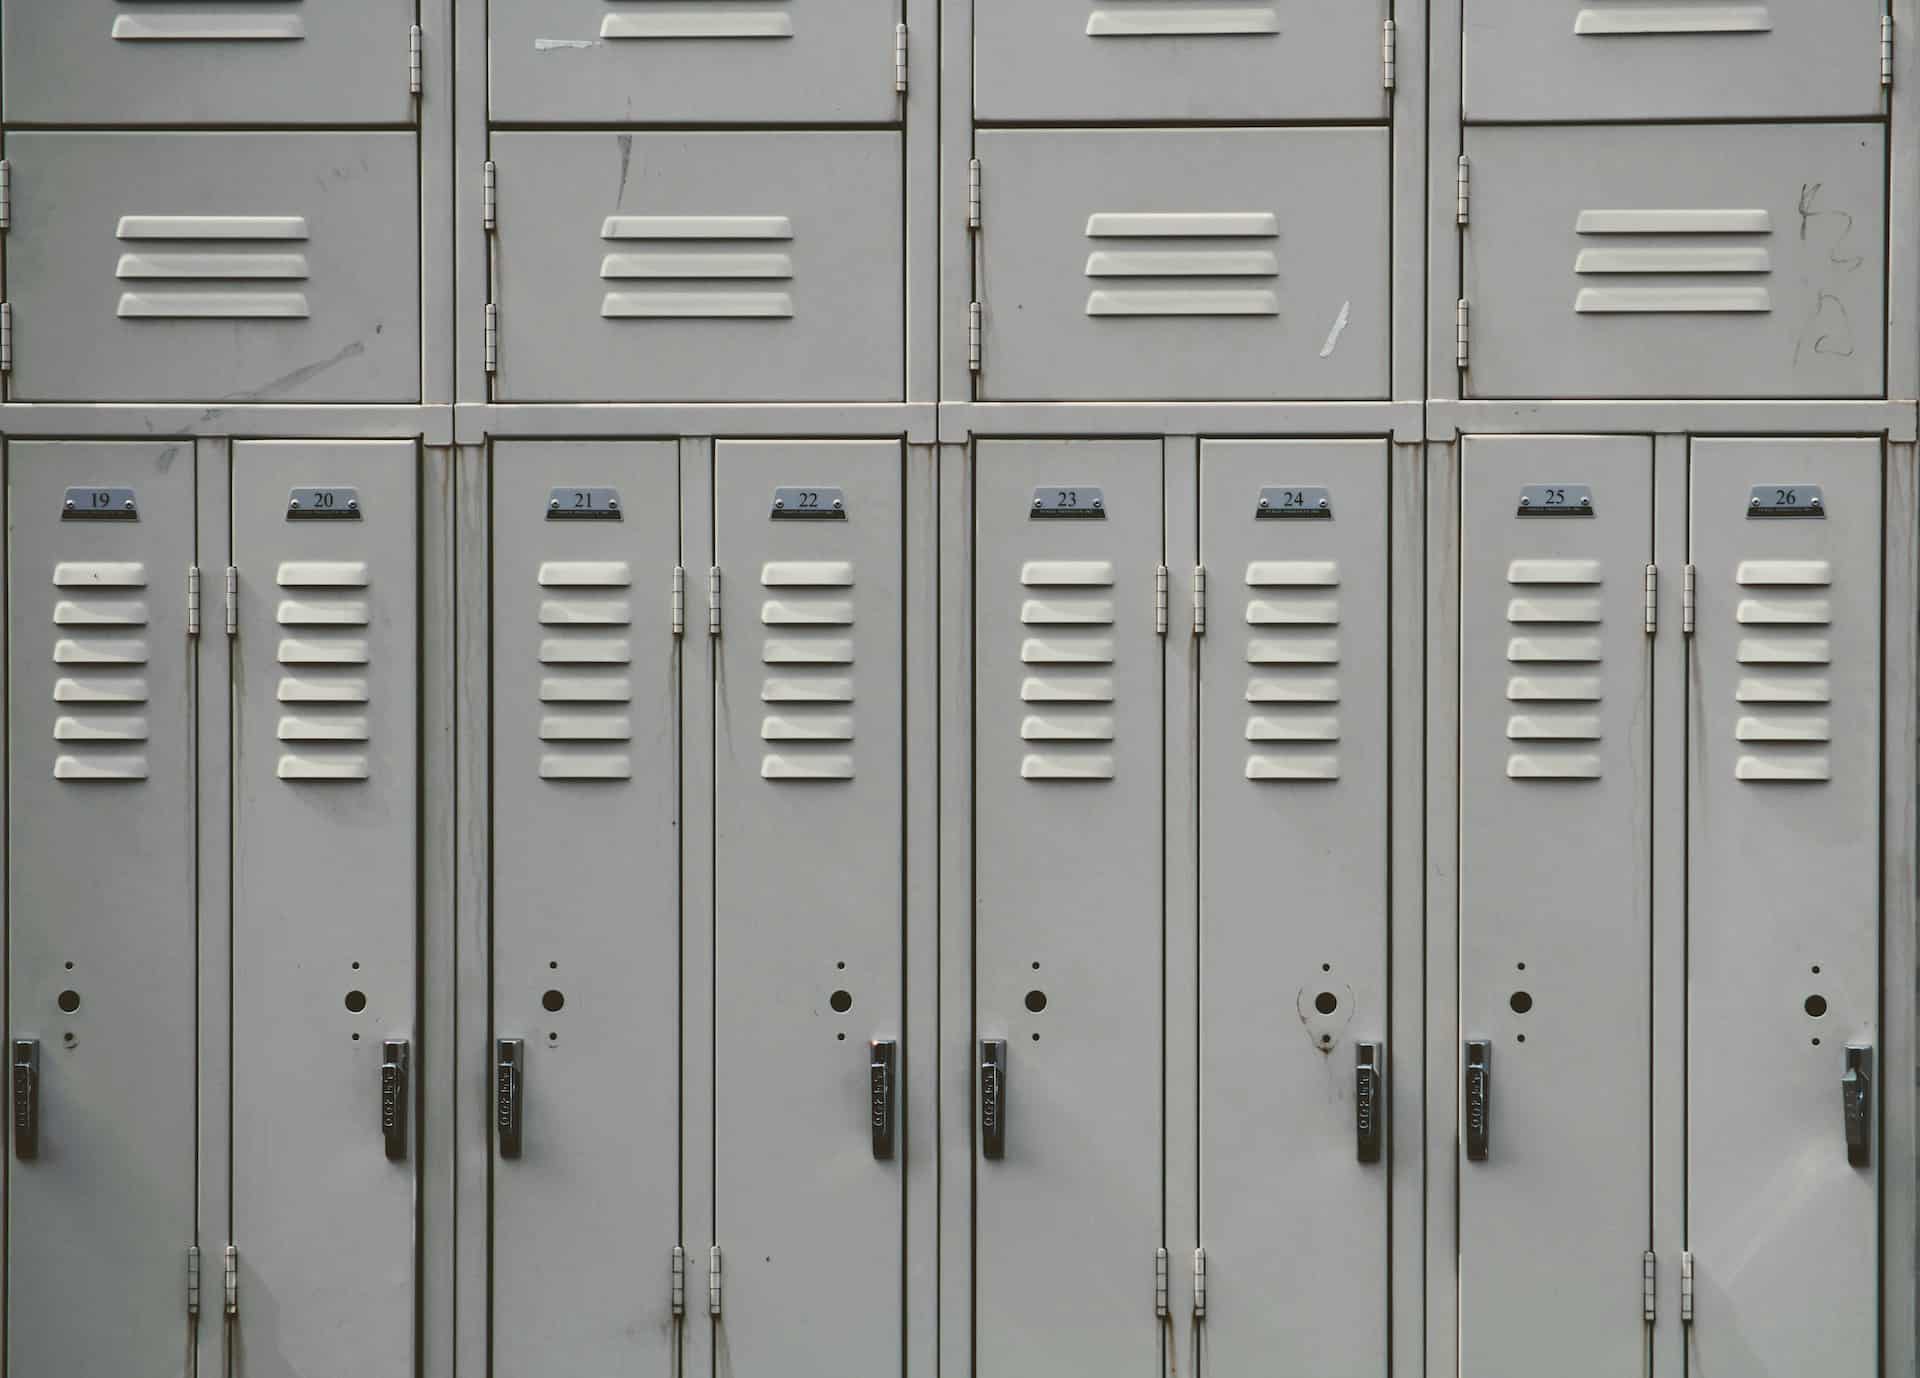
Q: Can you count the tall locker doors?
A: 8